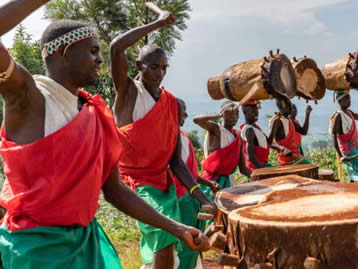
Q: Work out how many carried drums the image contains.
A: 3